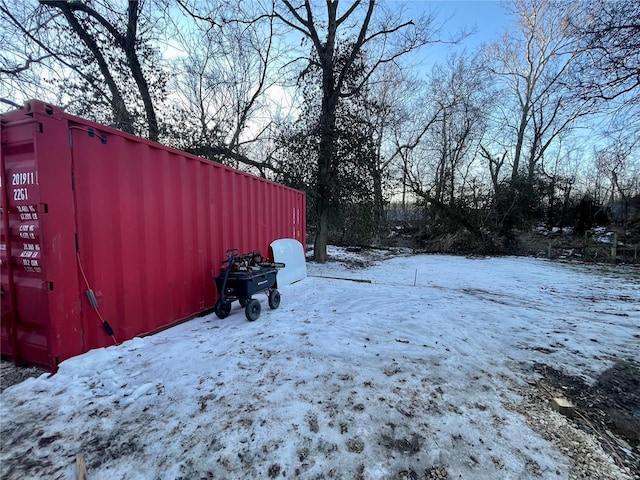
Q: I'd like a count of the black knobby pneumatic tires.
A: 4